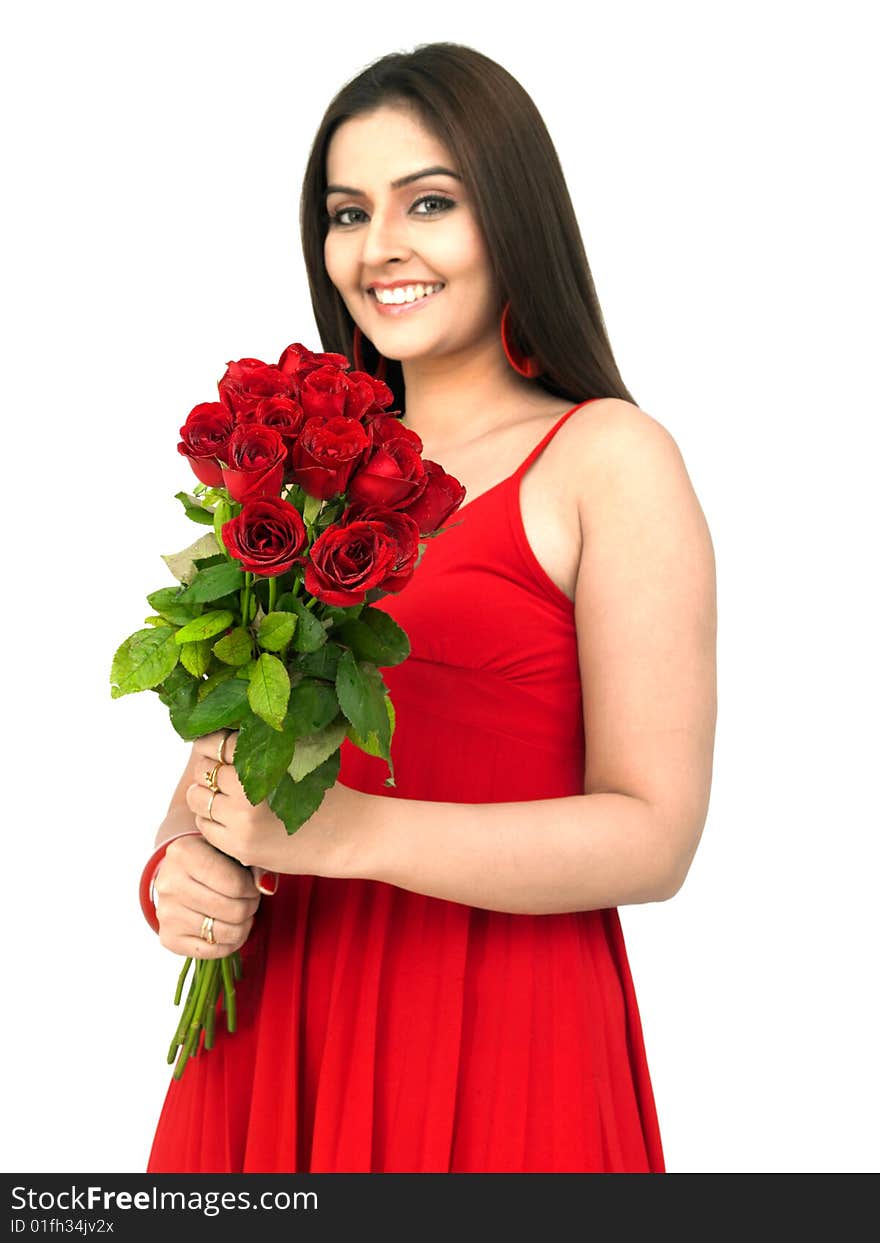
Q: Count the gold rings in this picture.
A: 4